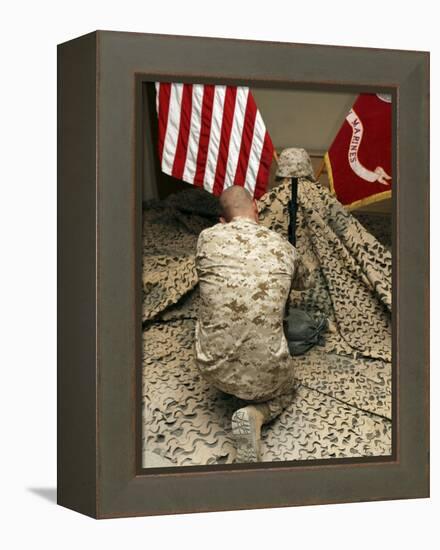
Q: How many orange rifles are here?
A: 0